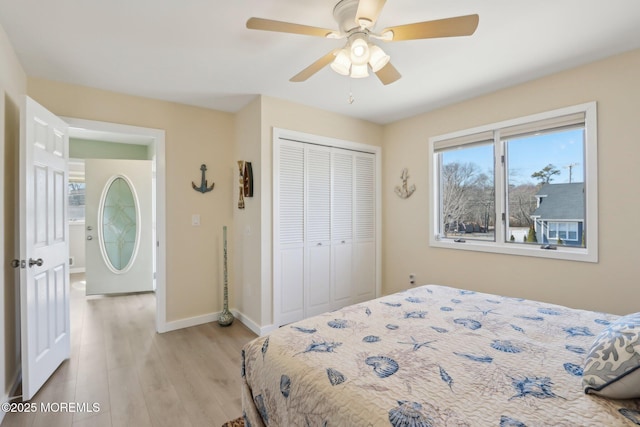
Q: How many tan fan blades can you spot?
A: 5